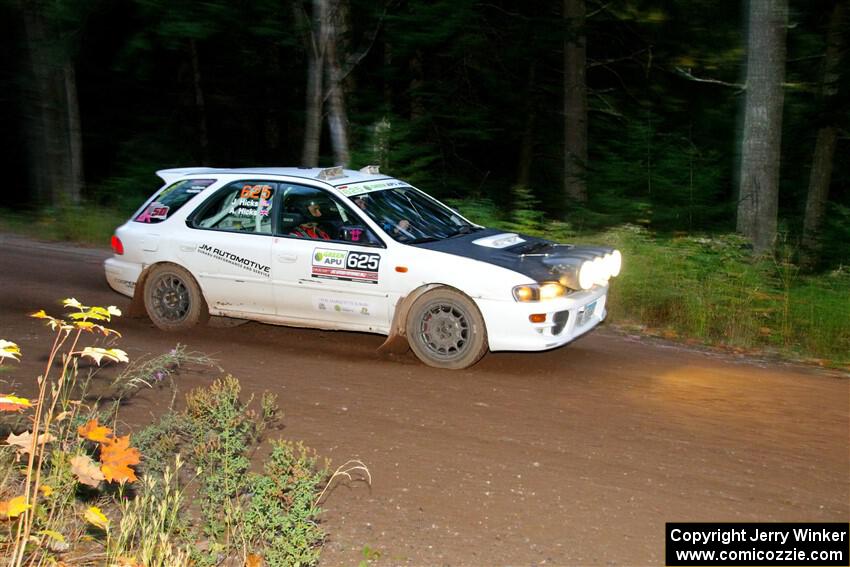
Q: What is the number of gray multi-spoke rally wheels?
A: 2